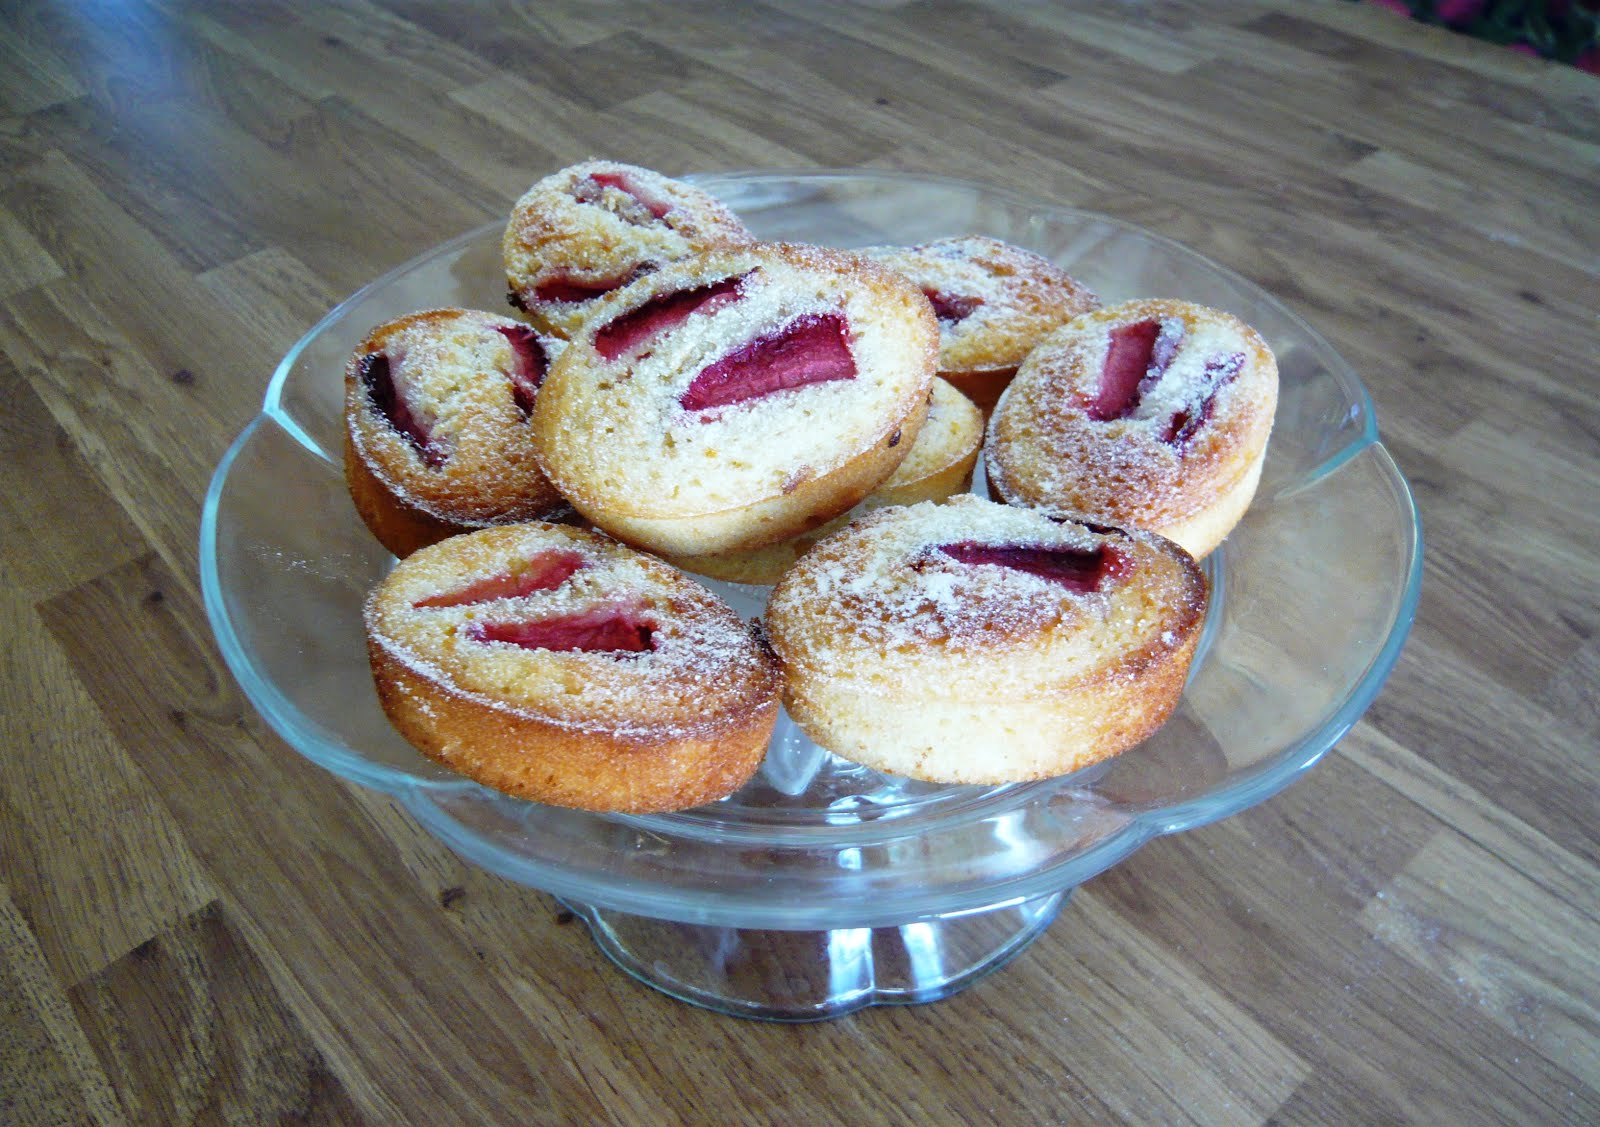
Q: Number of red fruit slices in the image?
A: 12